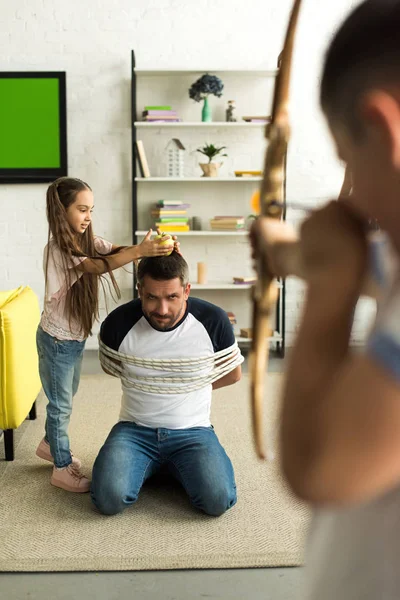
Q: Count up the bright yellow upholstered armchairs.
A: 1